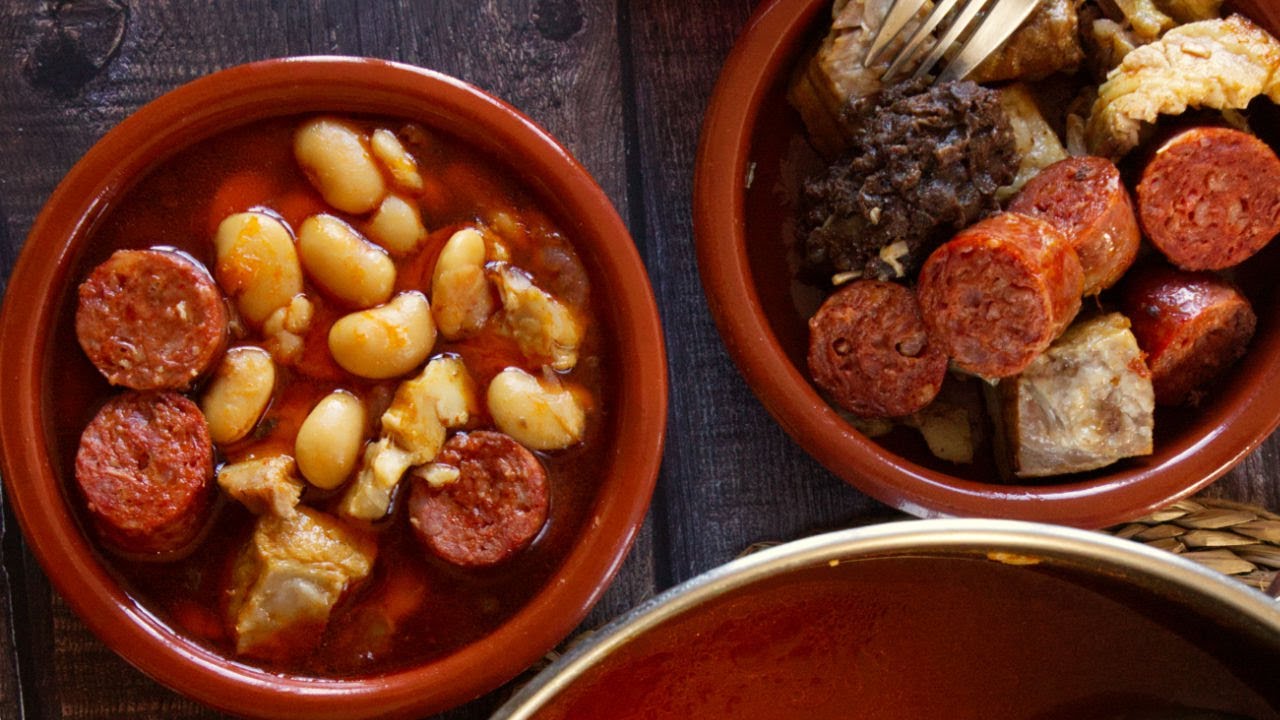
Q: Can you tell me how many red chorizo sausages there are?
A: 8